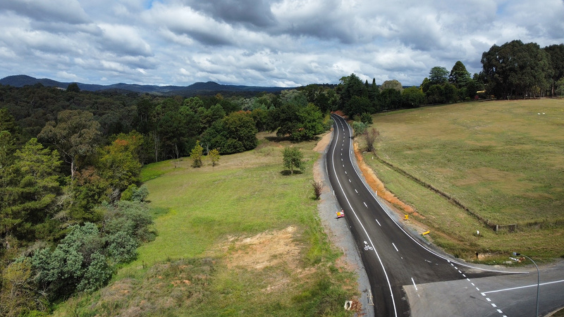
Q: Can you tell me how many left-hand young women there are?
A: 0